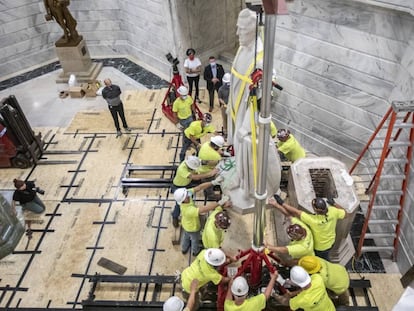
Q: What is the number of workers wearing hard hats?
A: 15